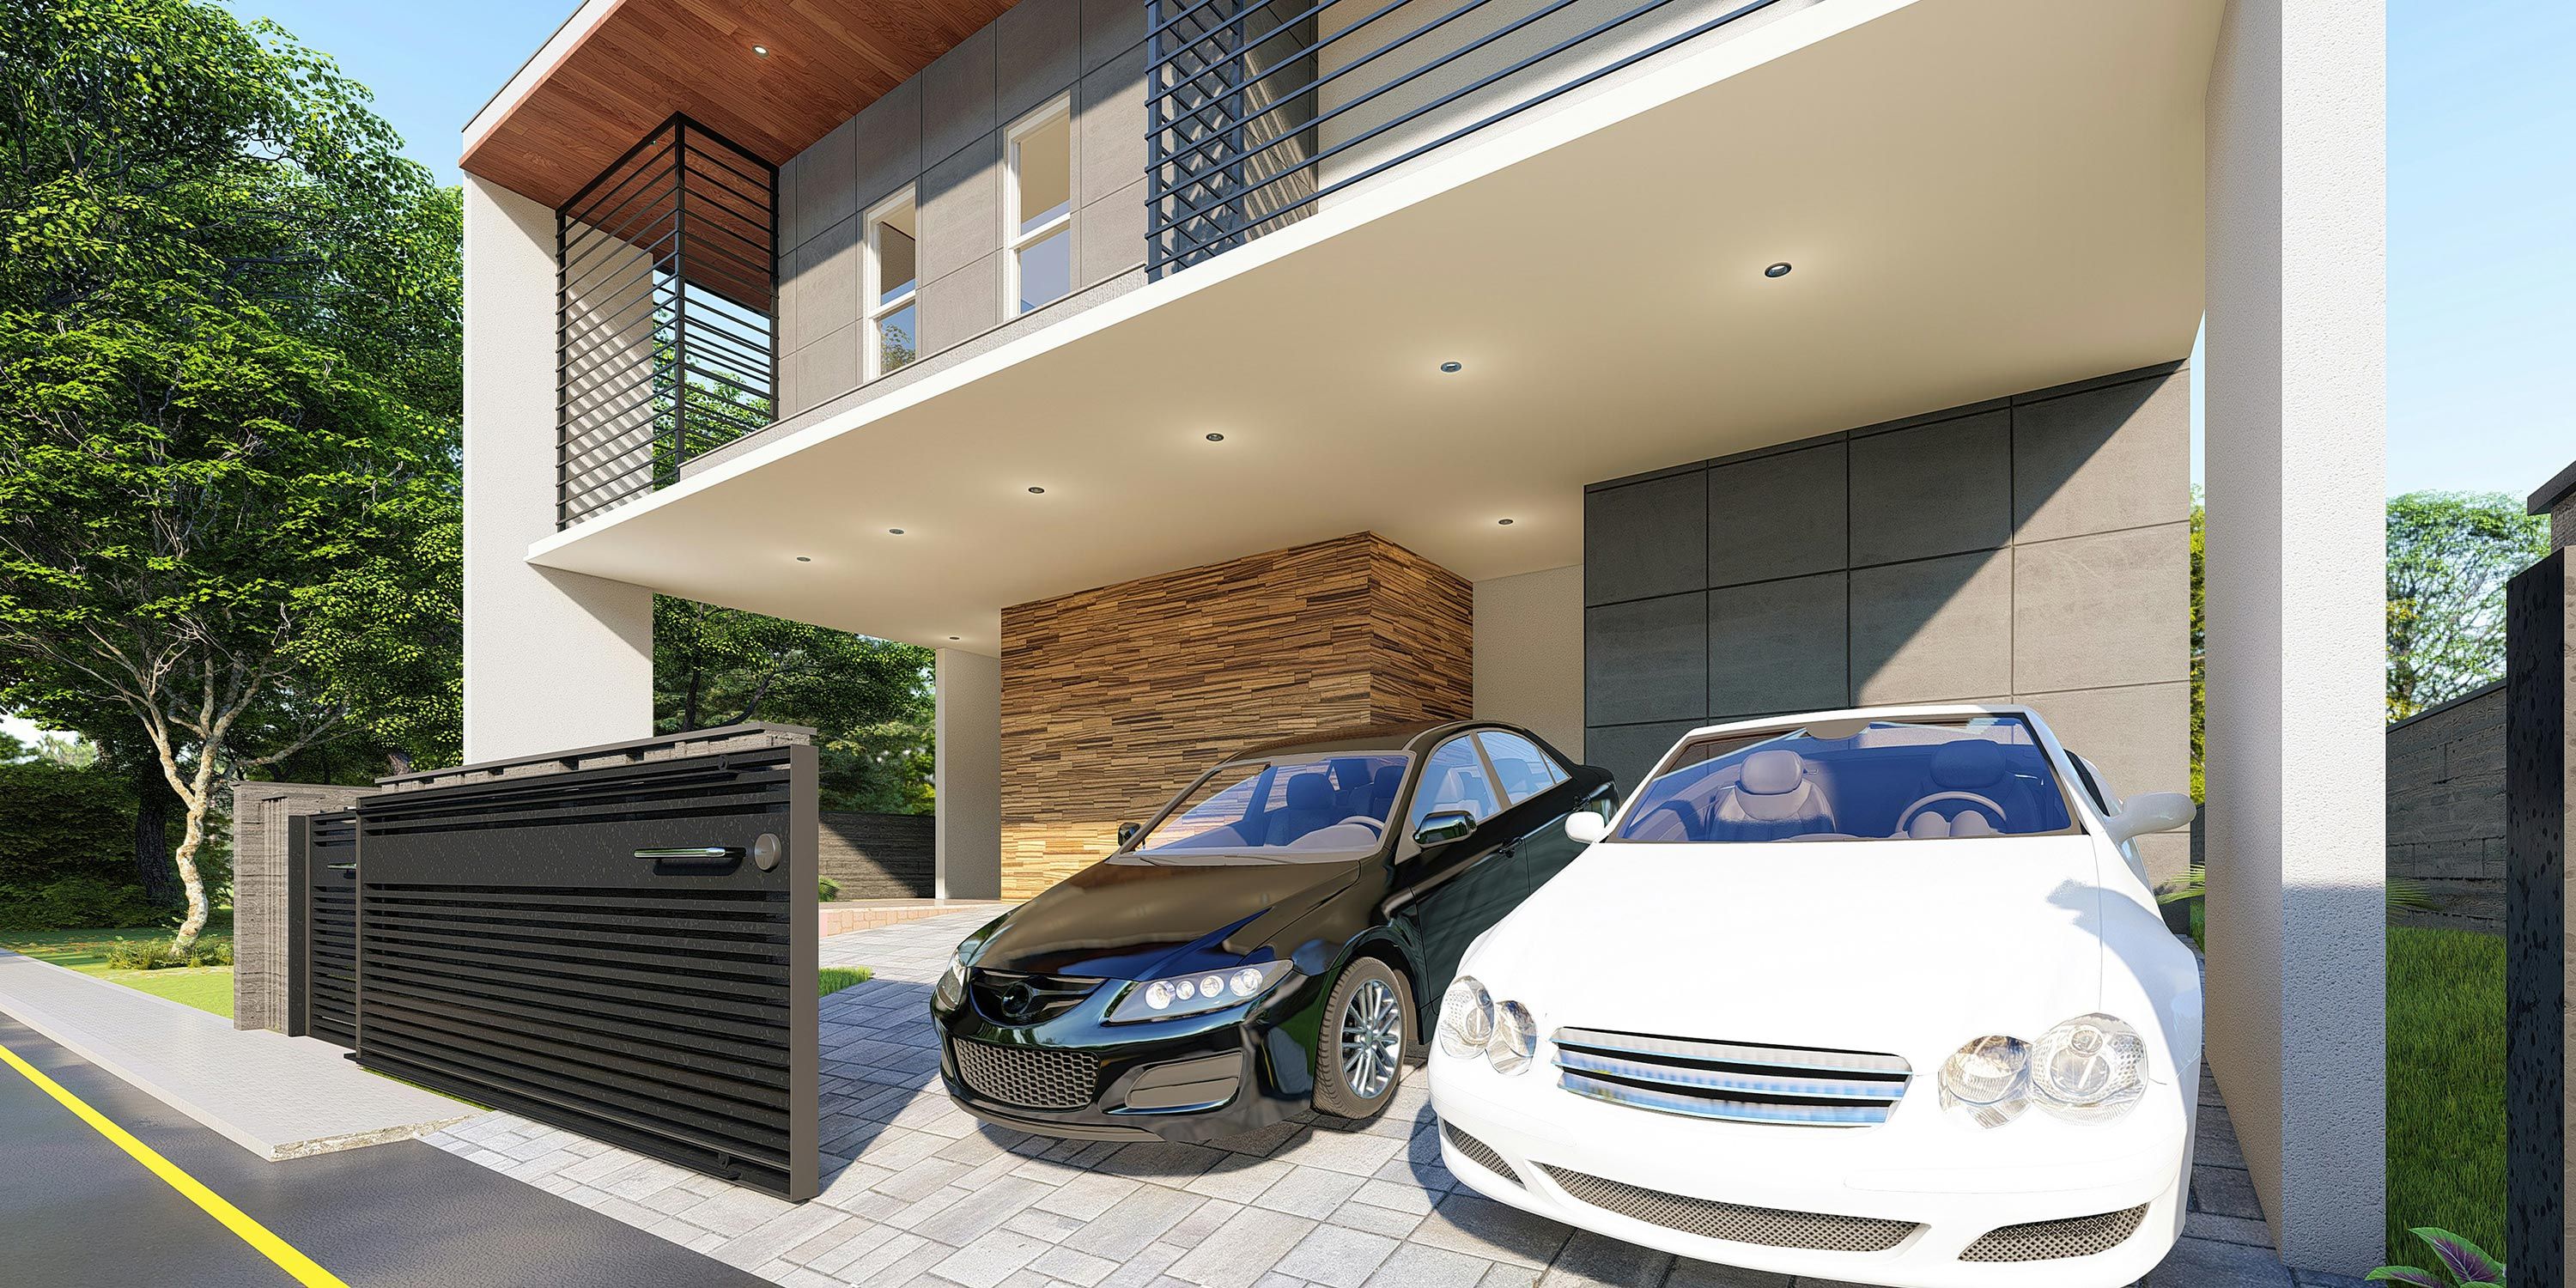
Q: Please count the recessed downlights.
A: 9